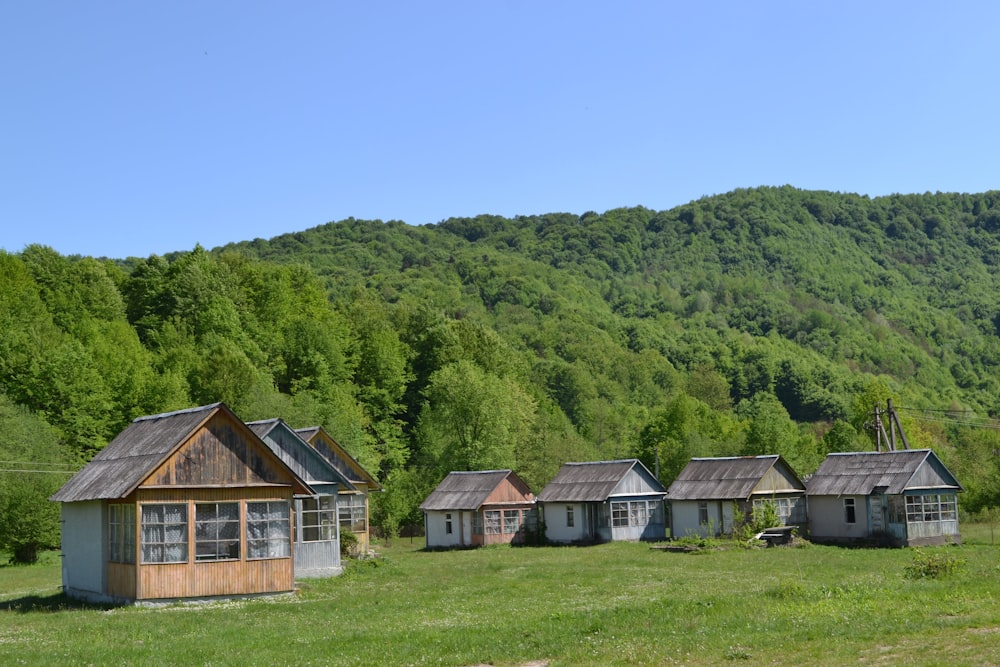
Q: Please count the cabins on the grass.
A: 7